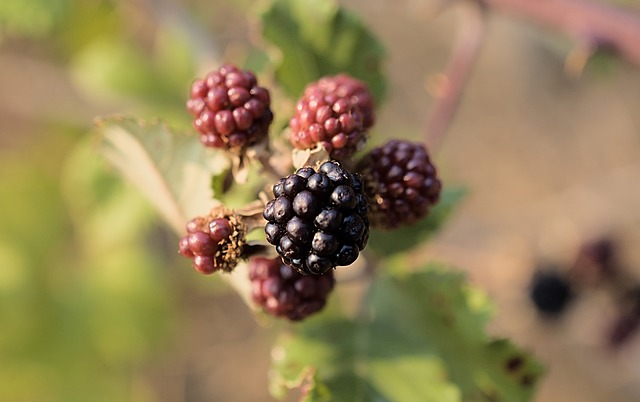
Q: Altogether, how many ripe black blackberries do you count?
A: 1